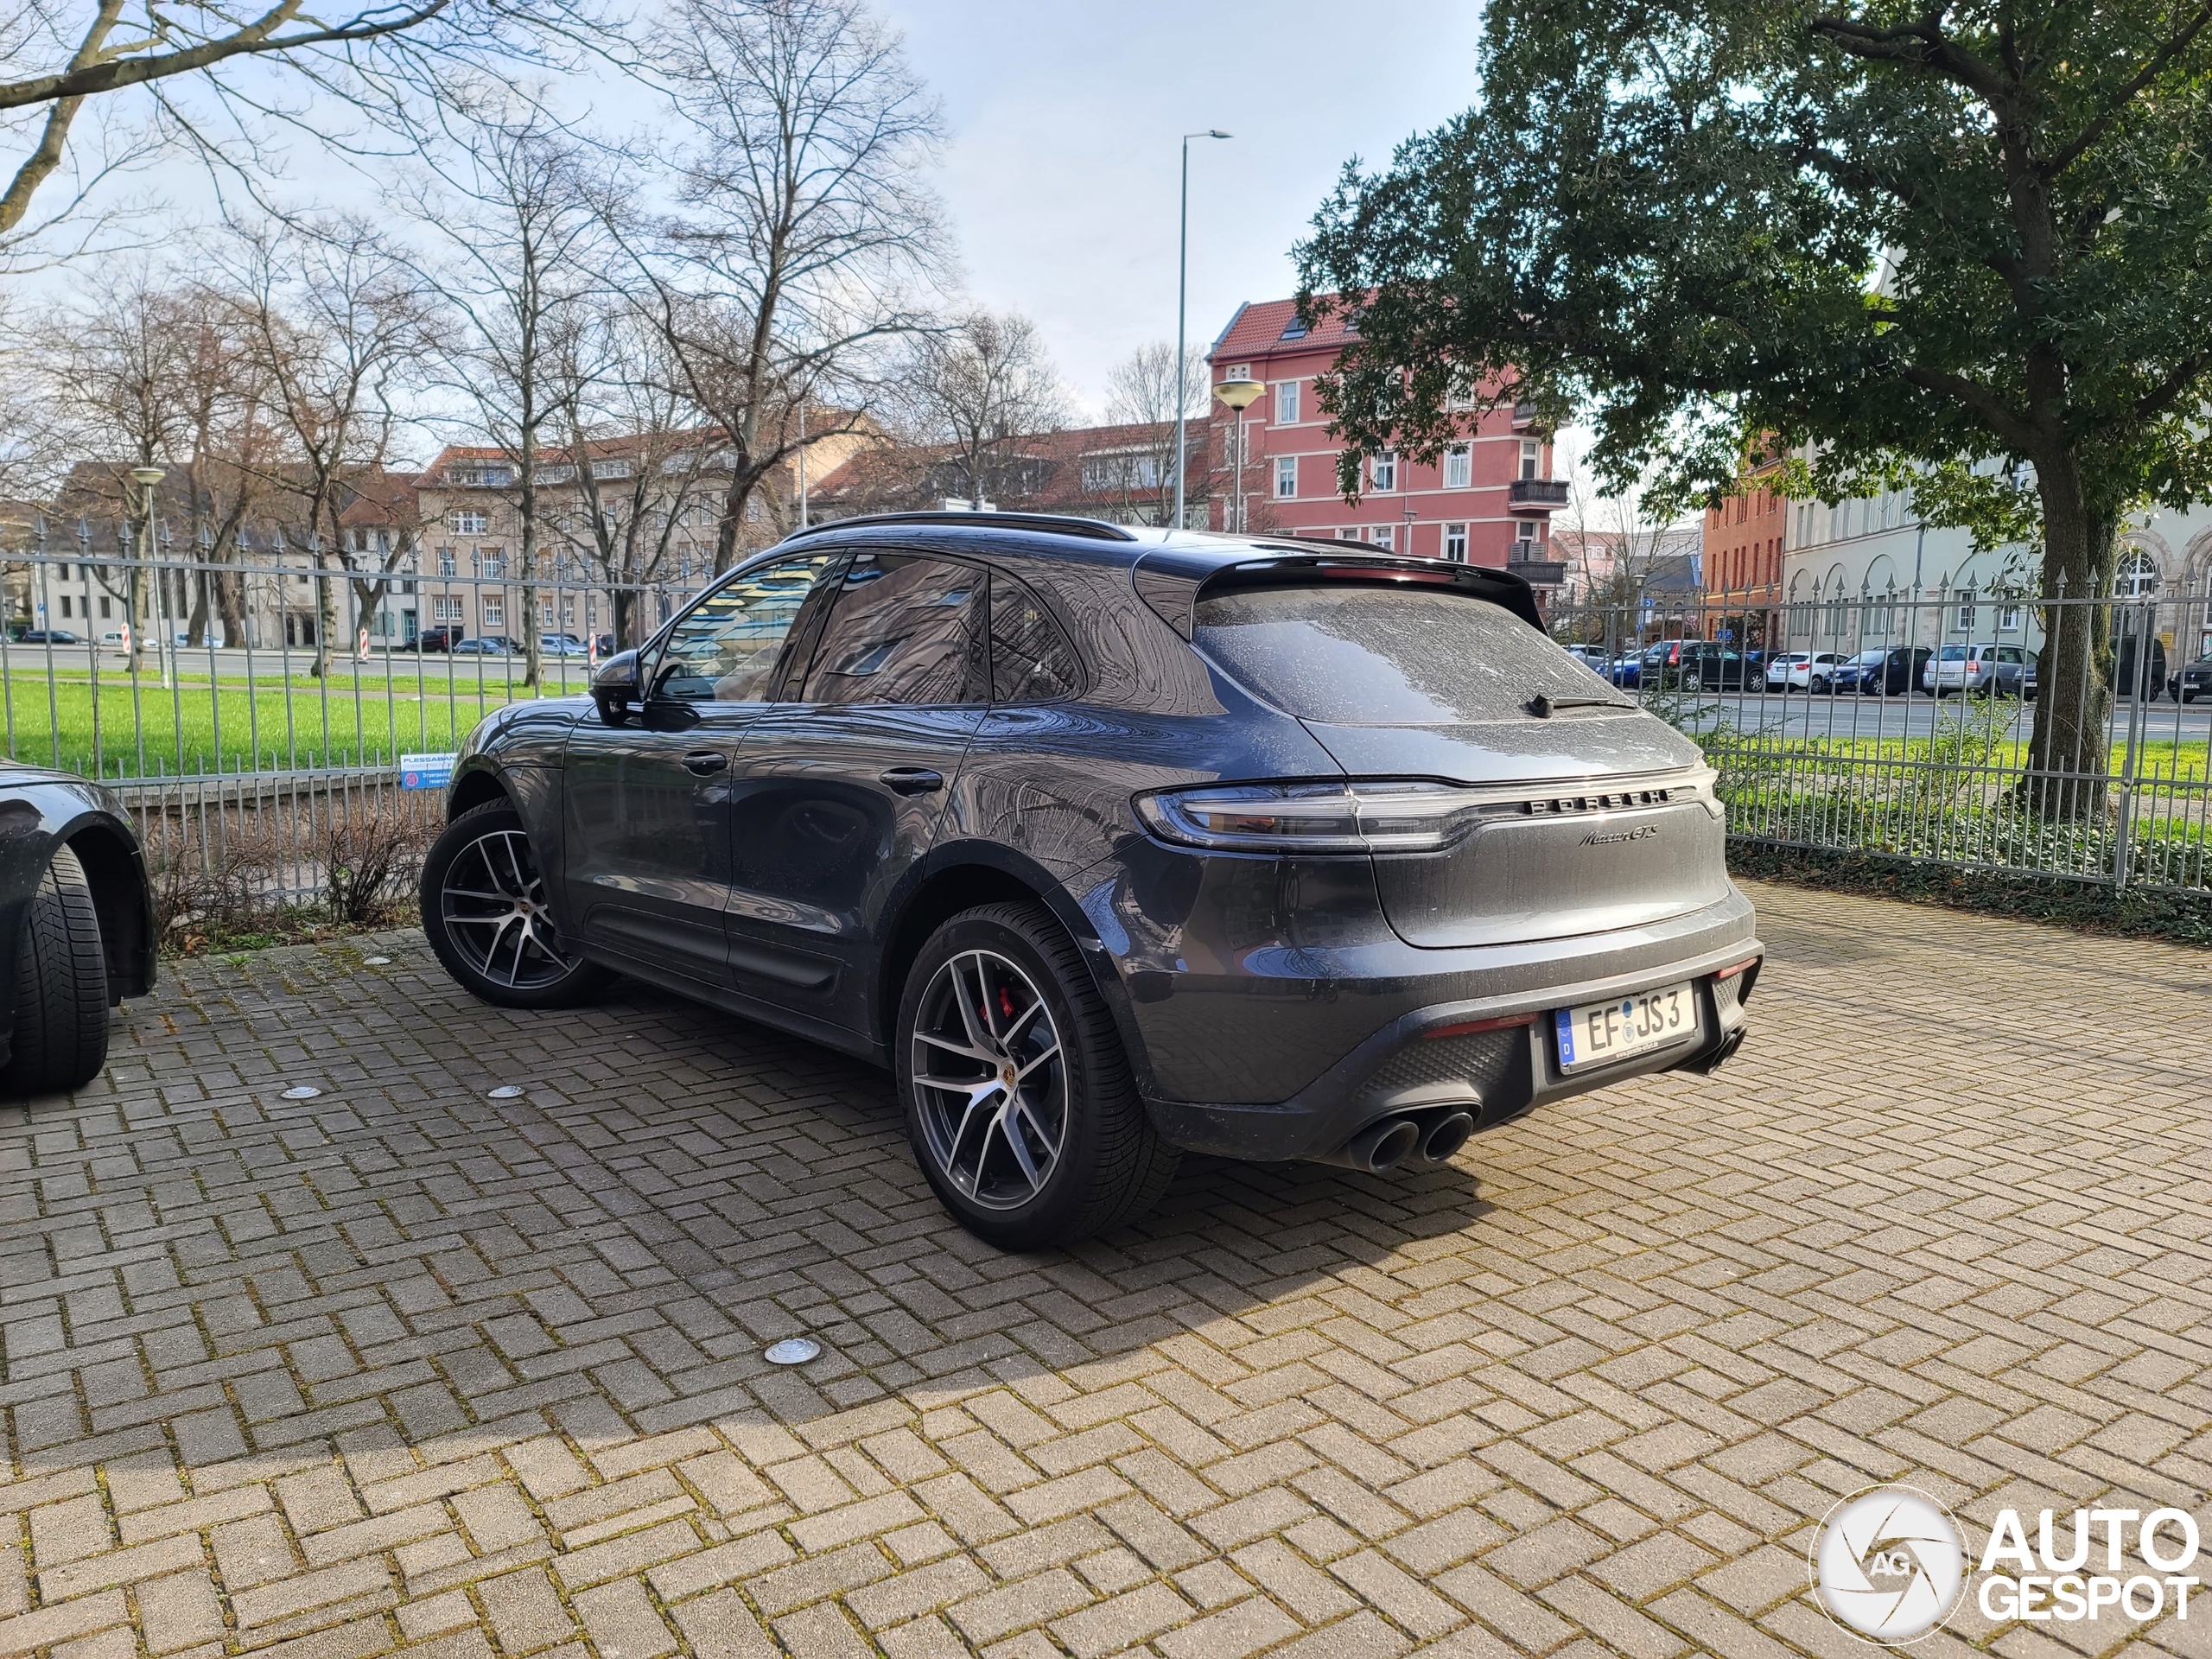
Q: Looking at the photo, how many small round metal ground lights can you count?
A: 4